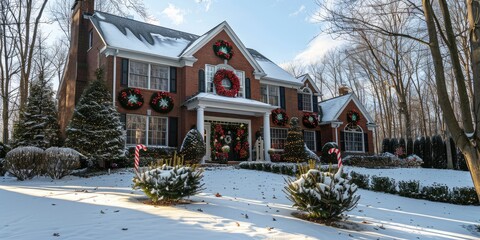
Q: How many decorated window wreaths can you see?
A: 7